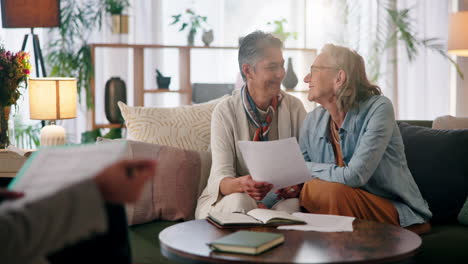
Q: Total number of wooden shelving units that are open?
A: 1